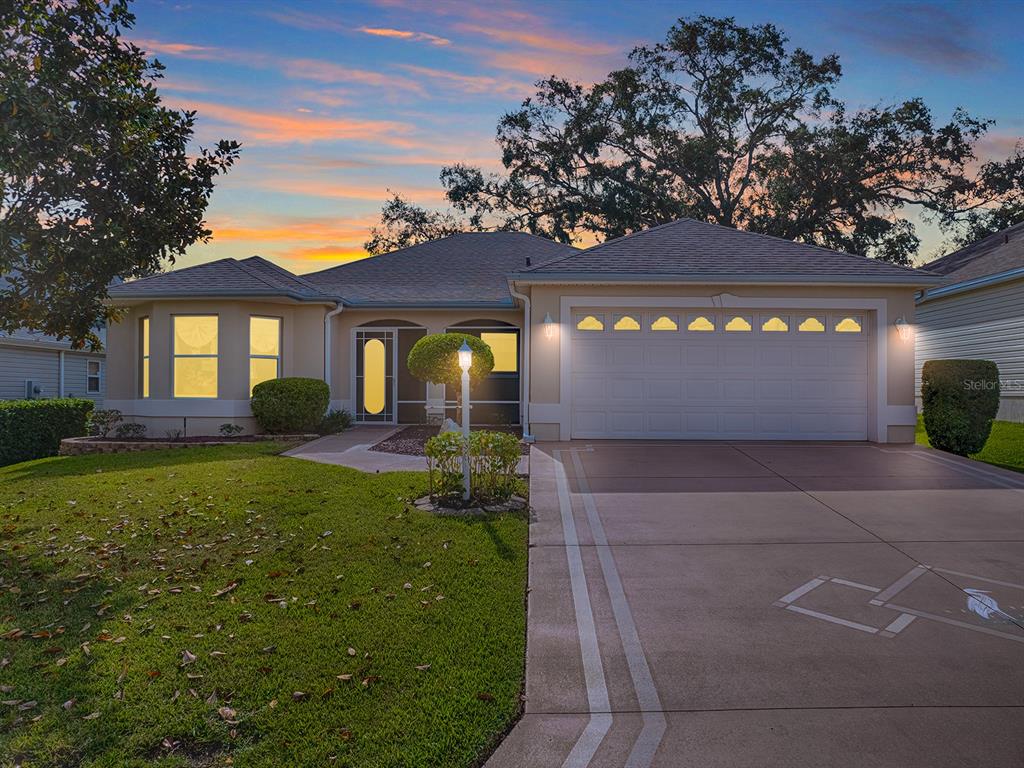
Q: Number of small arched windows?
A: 8